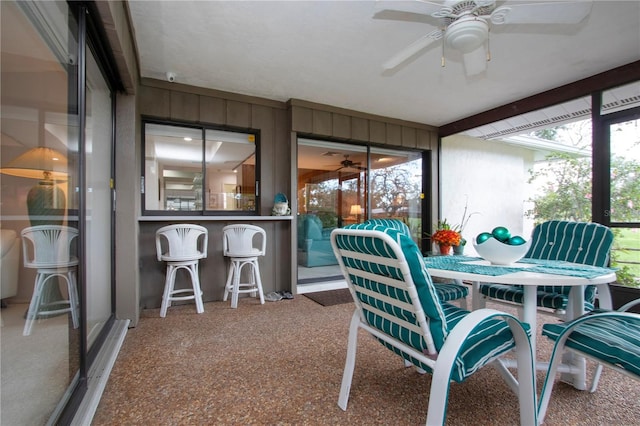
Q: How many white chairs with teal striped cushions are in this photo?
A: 4